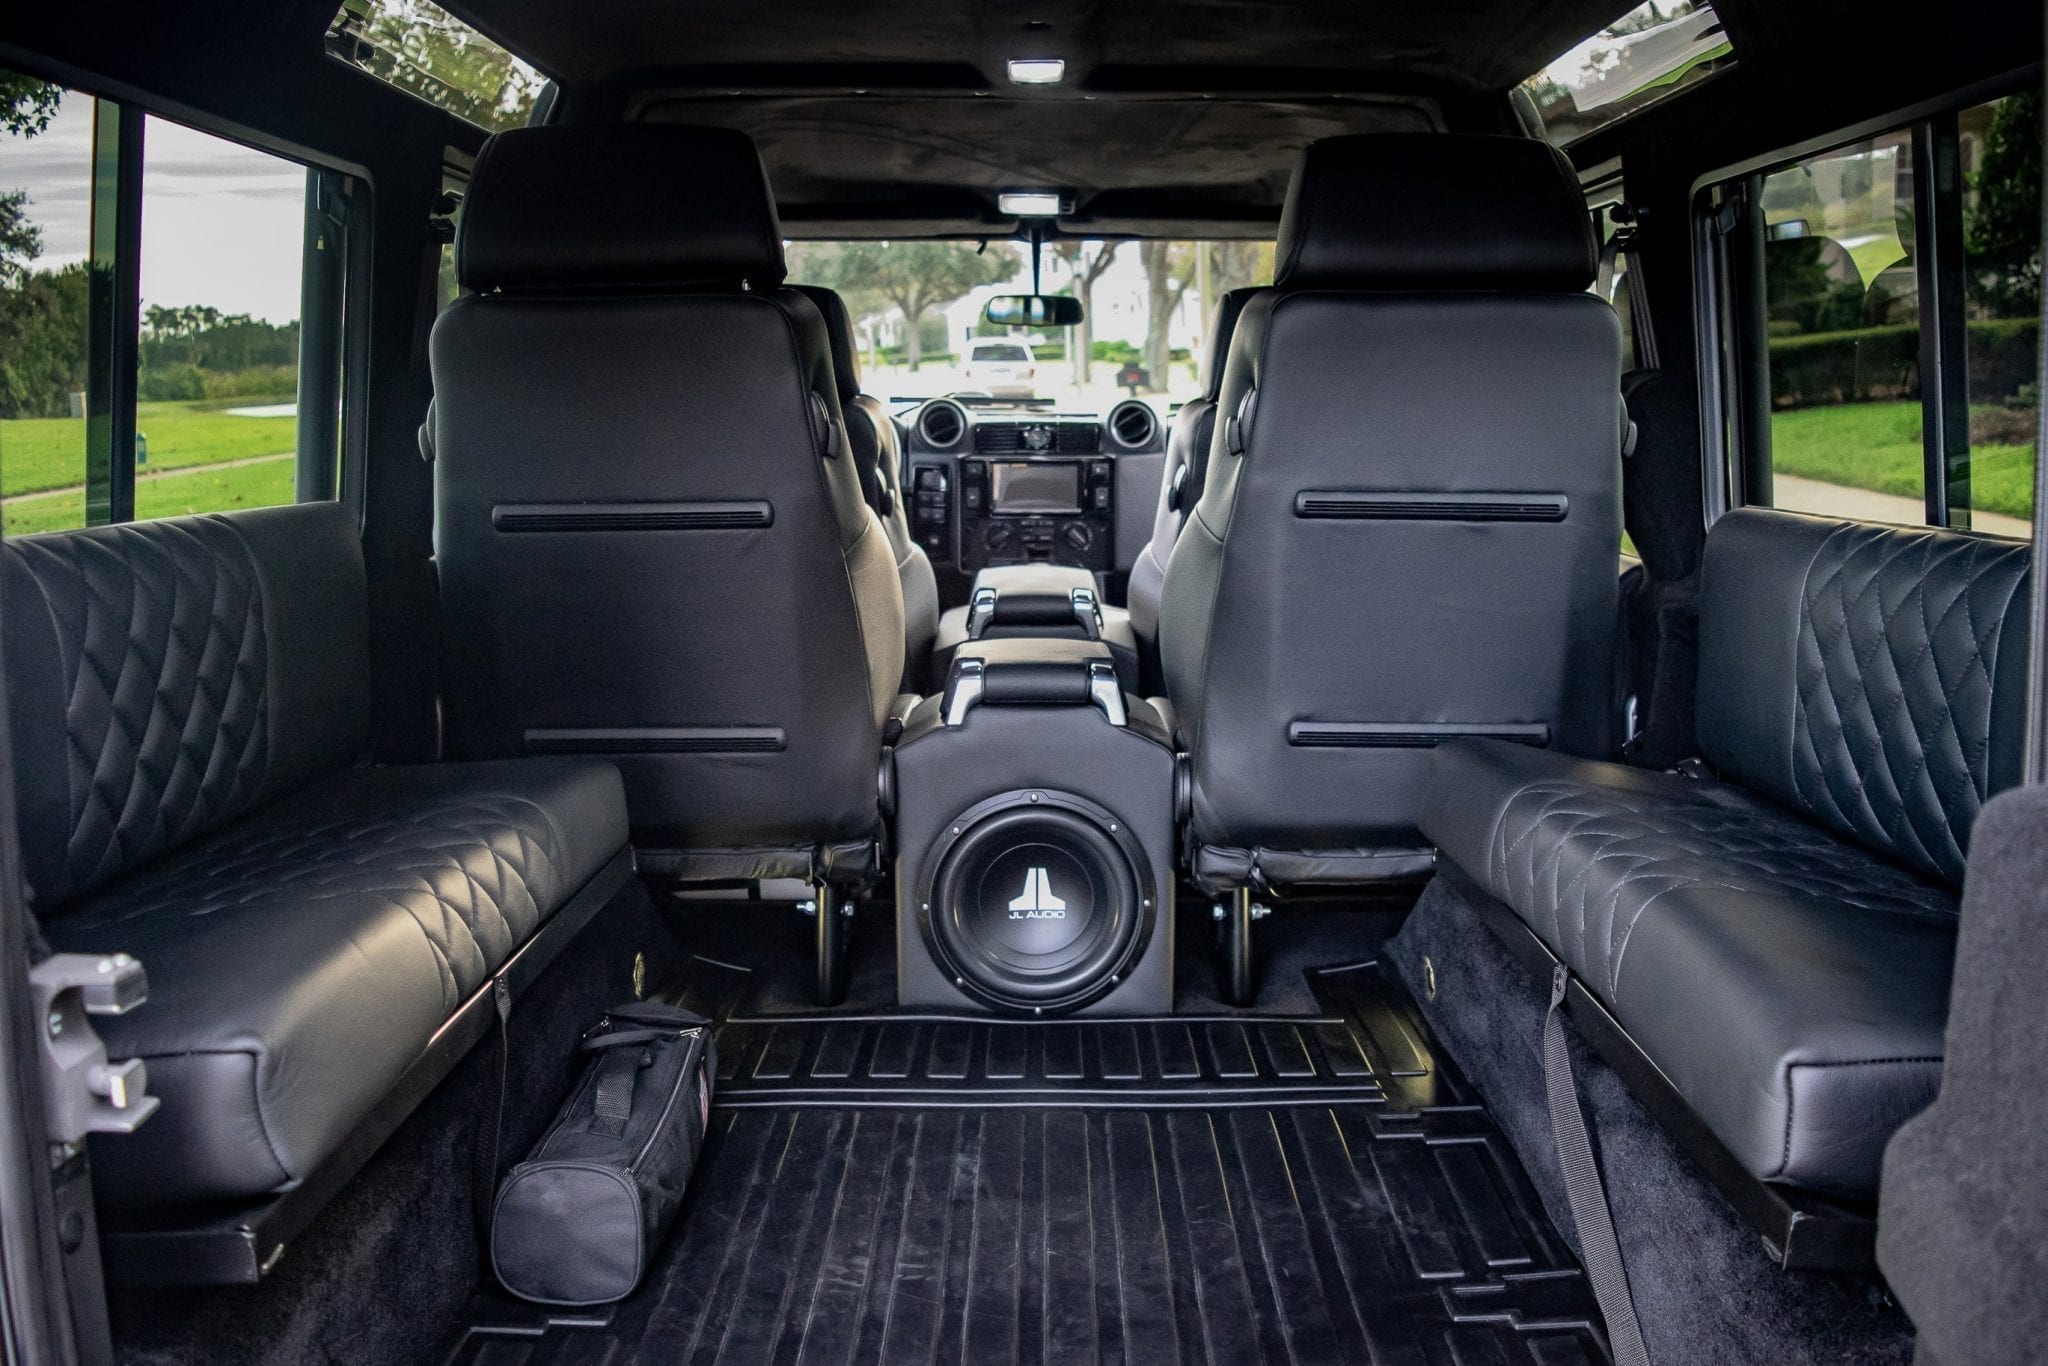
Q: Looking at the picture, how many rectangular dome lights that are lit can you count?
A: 2